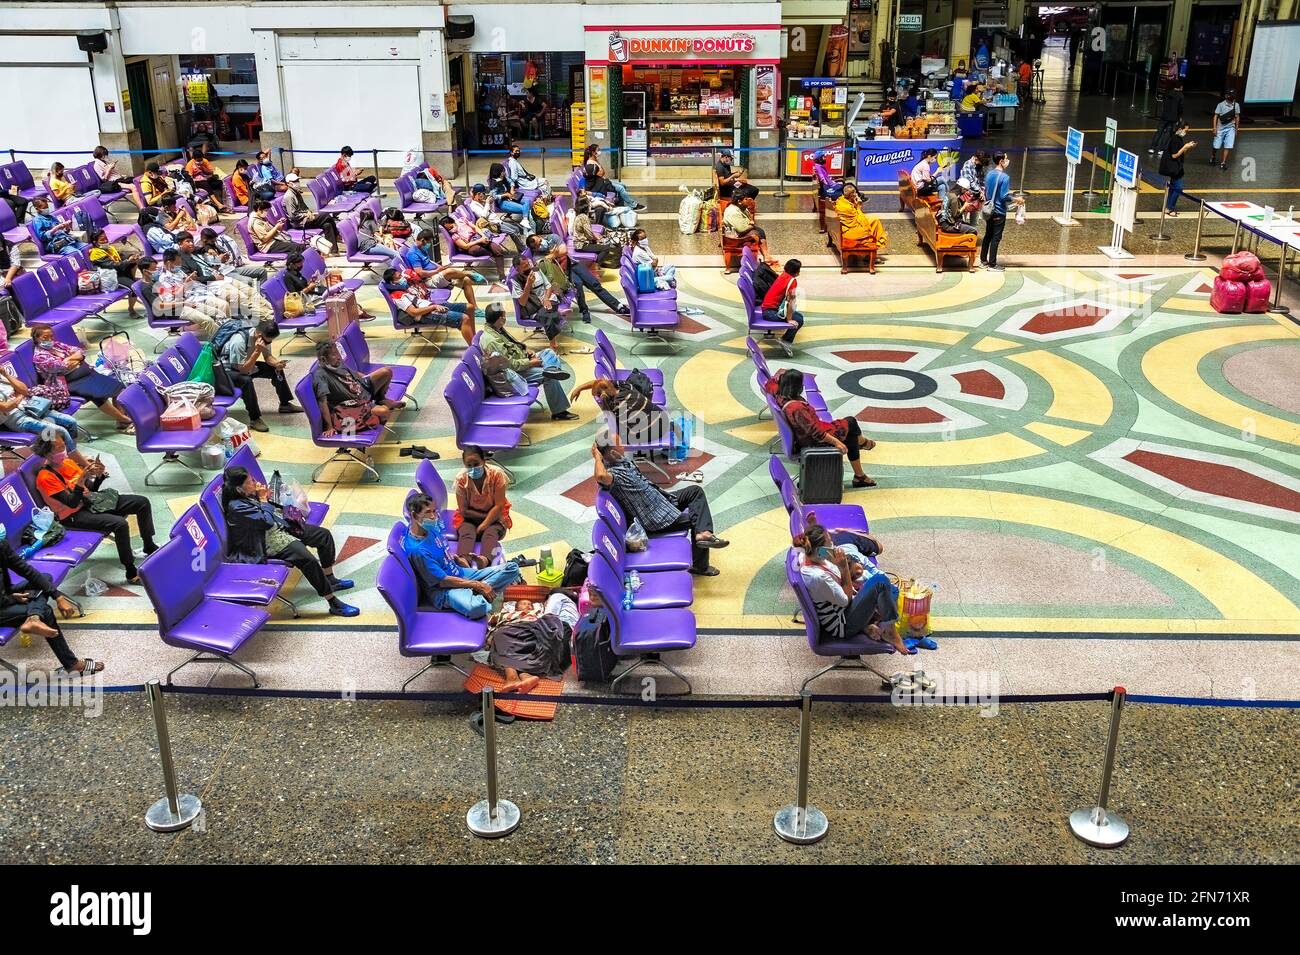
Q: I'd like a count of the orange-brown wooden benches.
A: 6